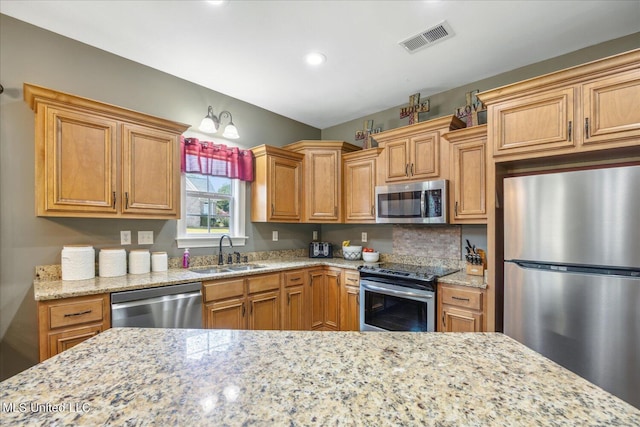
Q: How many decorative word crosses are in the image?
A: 3